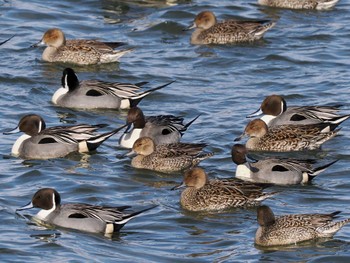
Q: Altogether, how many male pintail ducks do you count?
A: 6